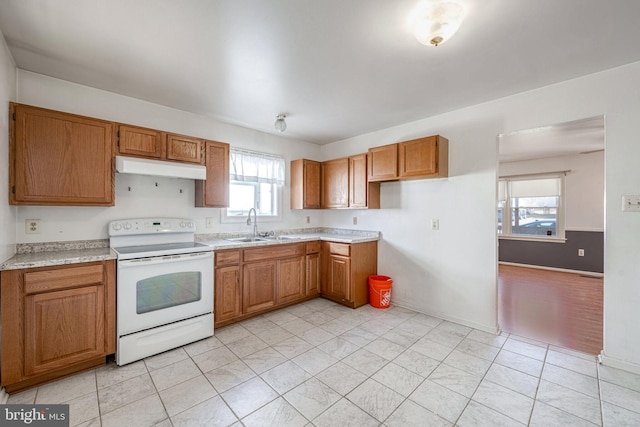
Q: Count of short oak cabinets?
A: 4